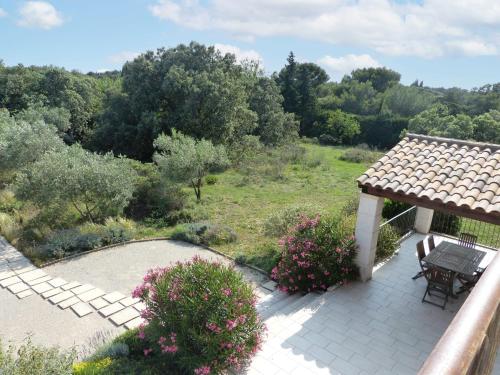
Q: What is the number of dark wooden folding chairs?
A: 5